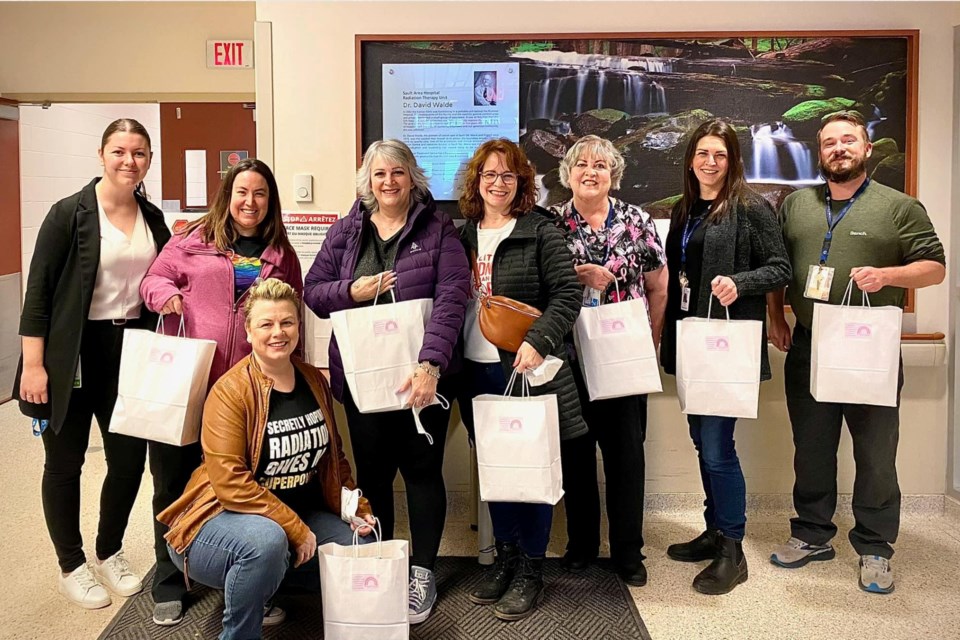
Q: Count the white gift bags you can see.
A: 7